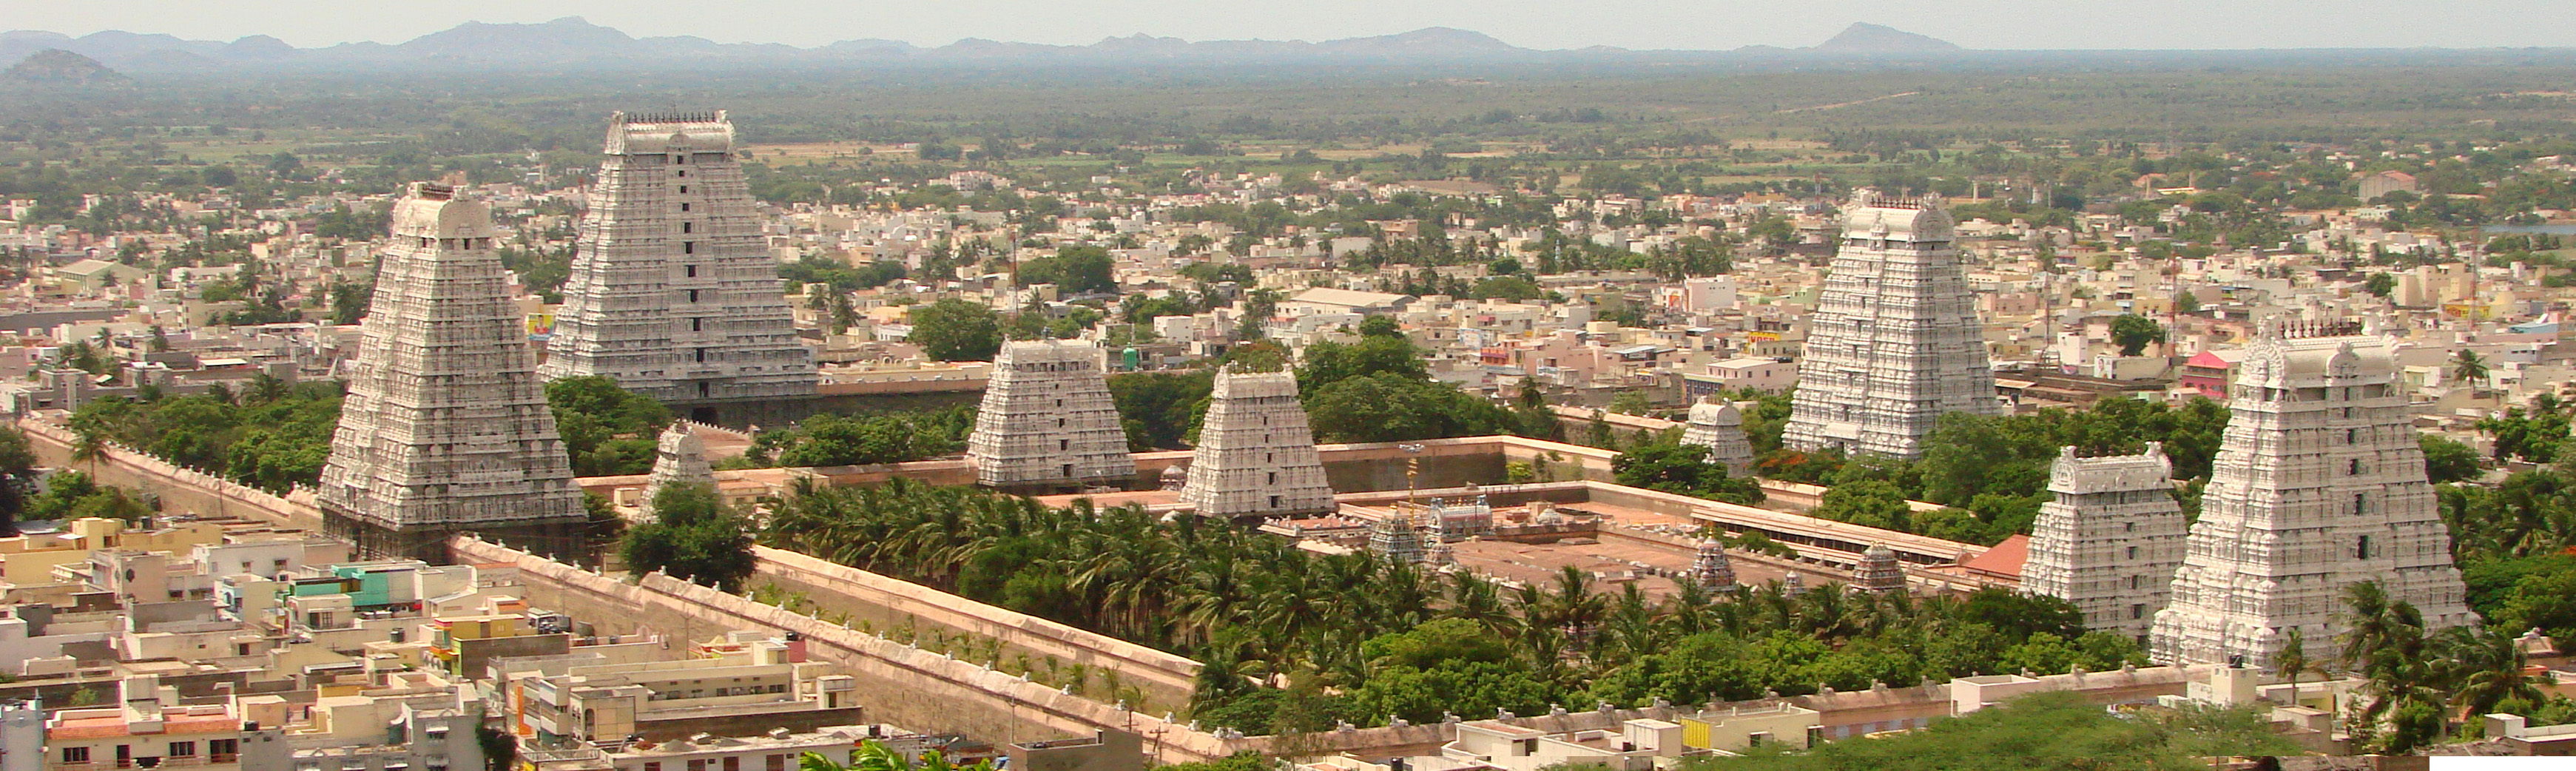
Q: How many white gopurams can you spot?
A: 9